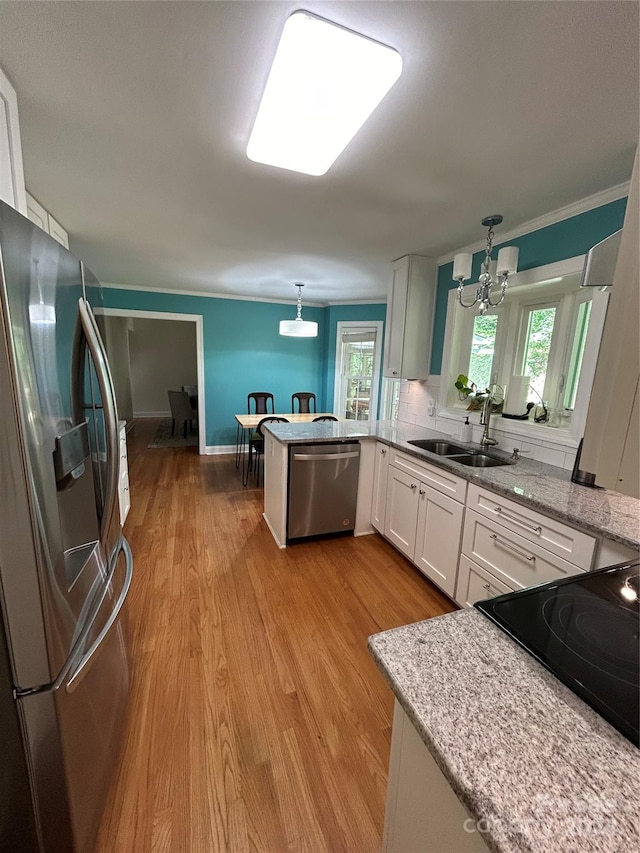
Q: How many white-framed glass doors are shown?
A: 1